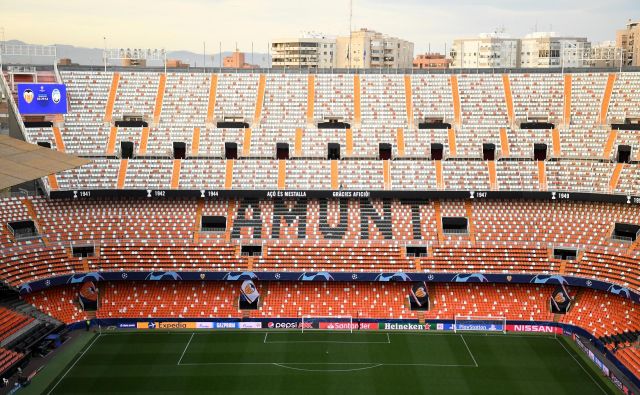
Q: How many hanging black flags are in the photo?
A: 2